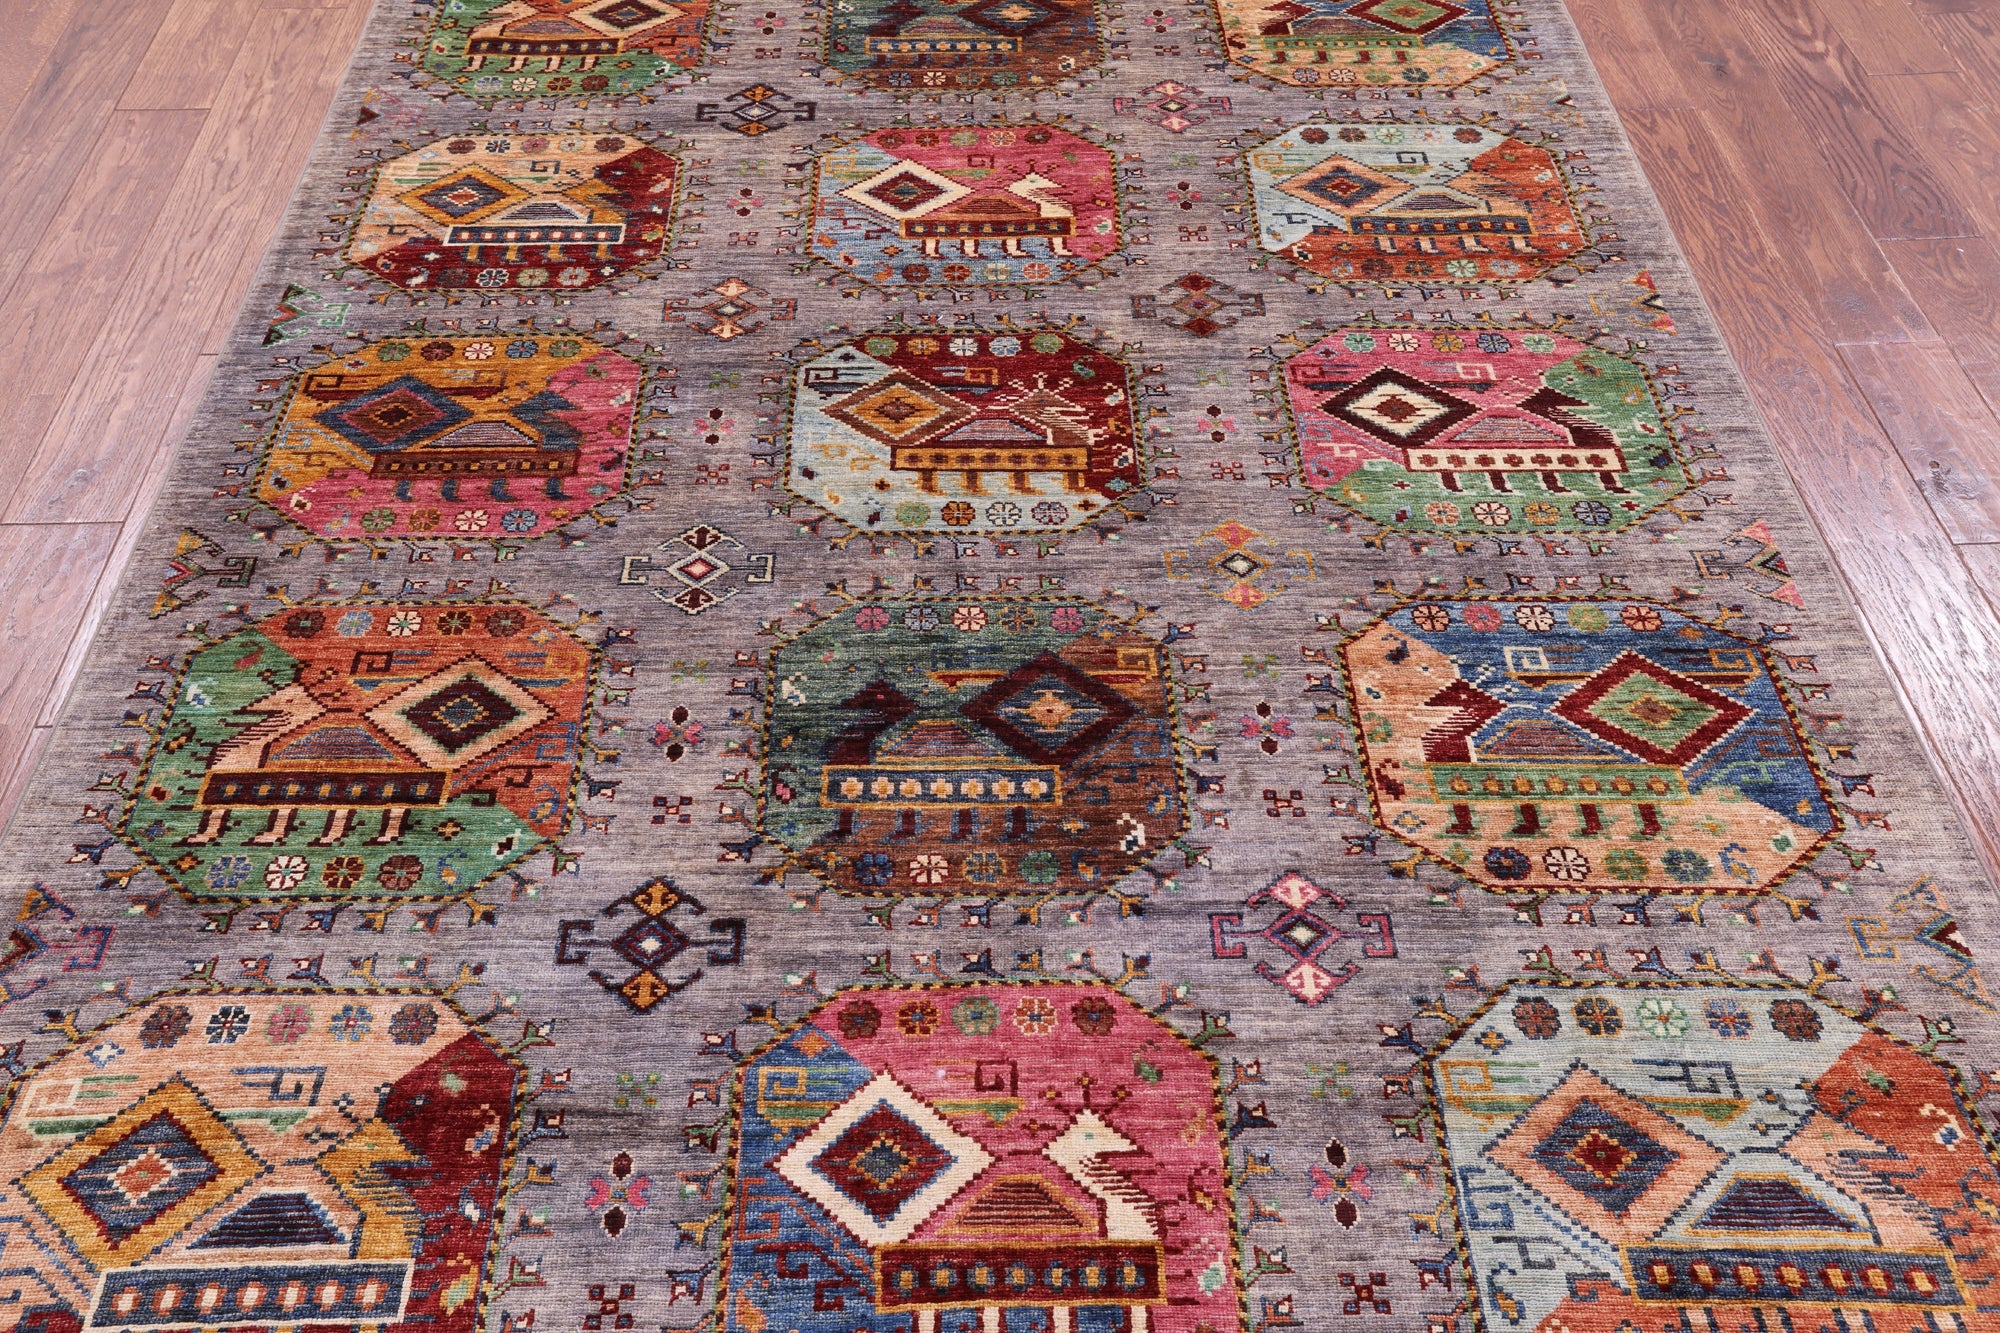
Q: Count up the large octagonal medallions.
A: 15